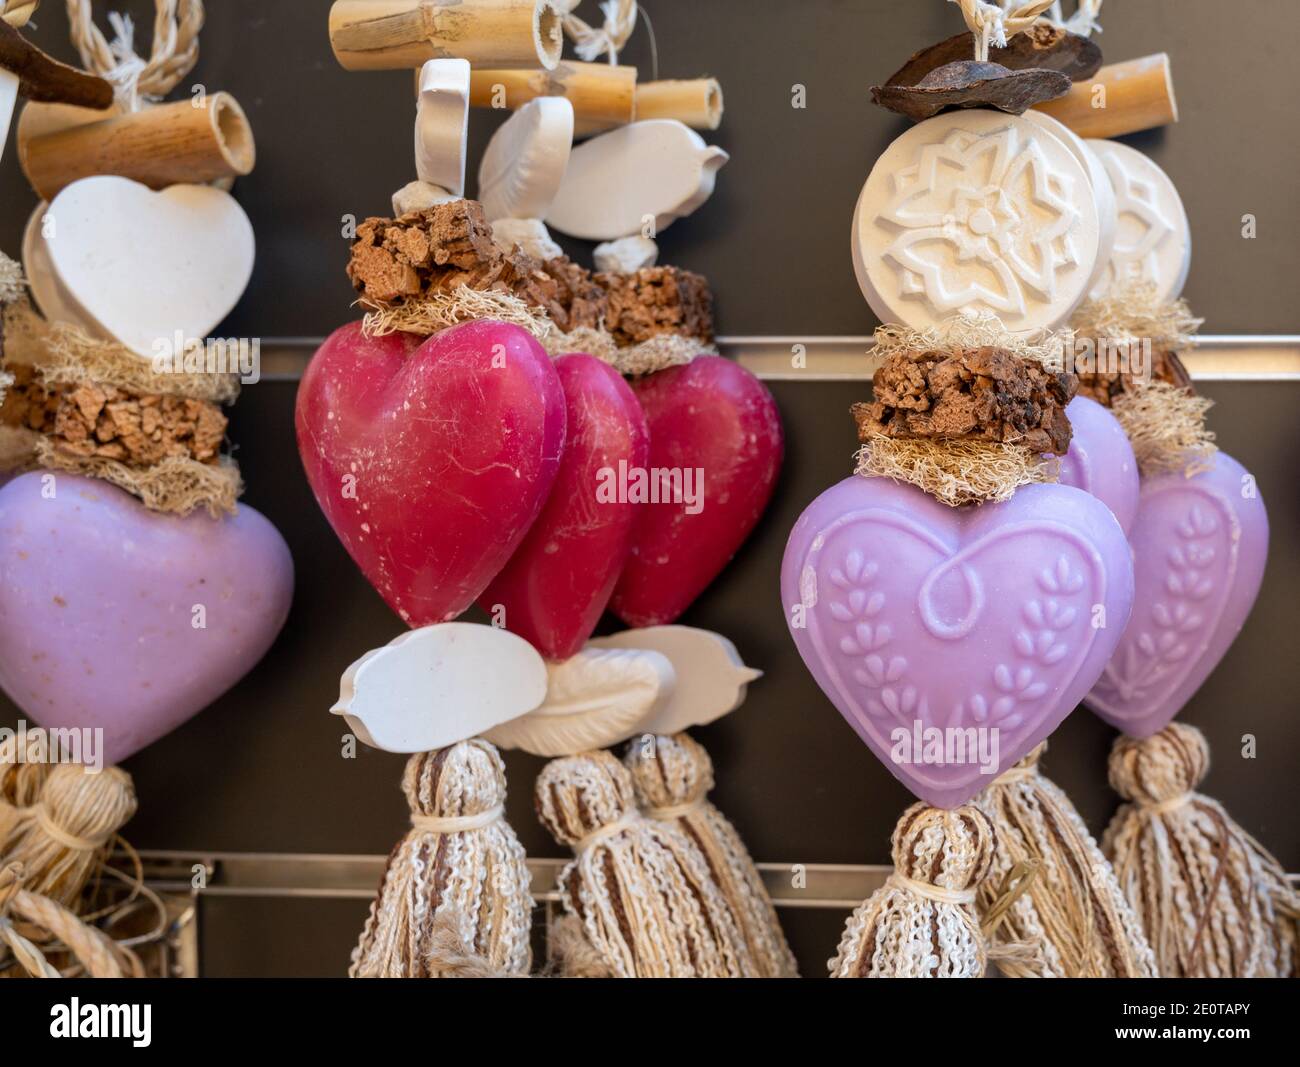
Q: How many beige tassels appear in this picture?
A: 8